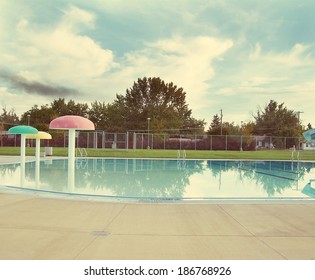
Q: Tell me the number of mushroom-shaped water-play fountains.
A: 3